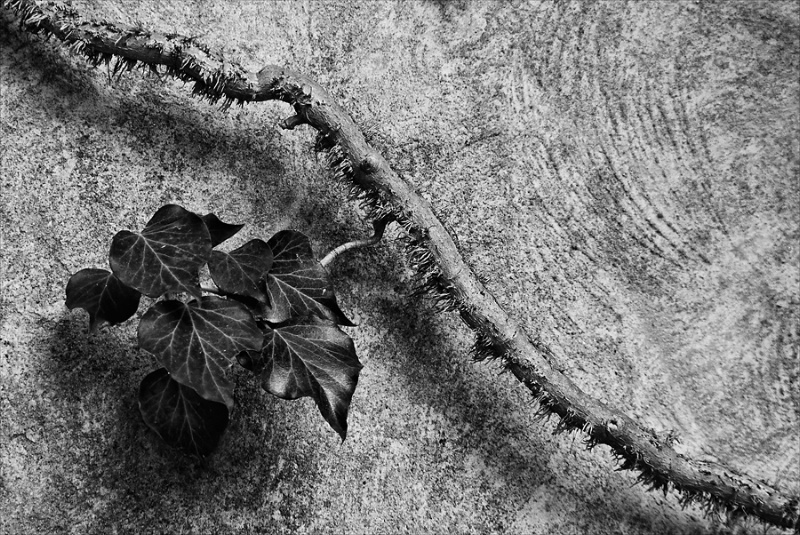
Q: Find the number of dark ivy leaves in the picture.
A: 8